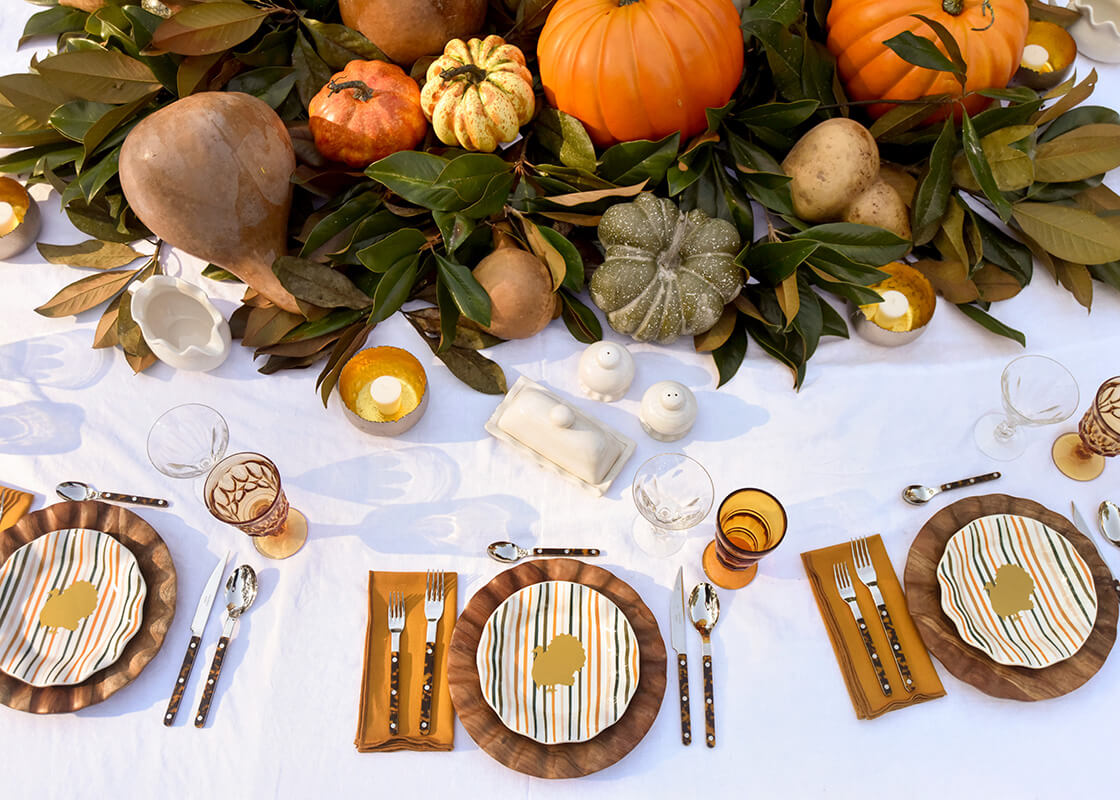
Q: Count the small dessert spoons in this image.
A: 3